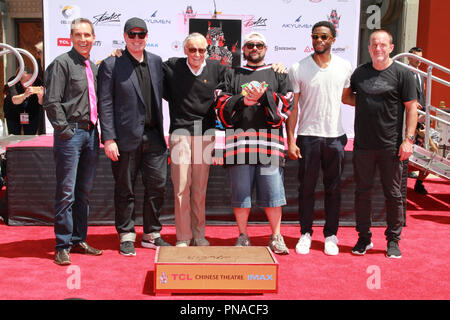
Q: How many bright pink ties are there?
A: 1